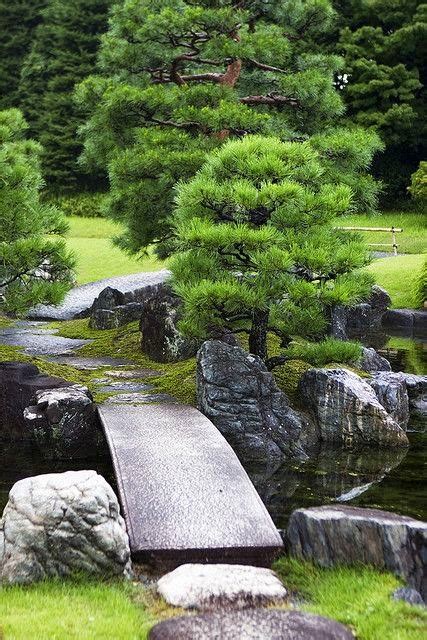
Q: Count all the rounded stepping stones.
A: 2